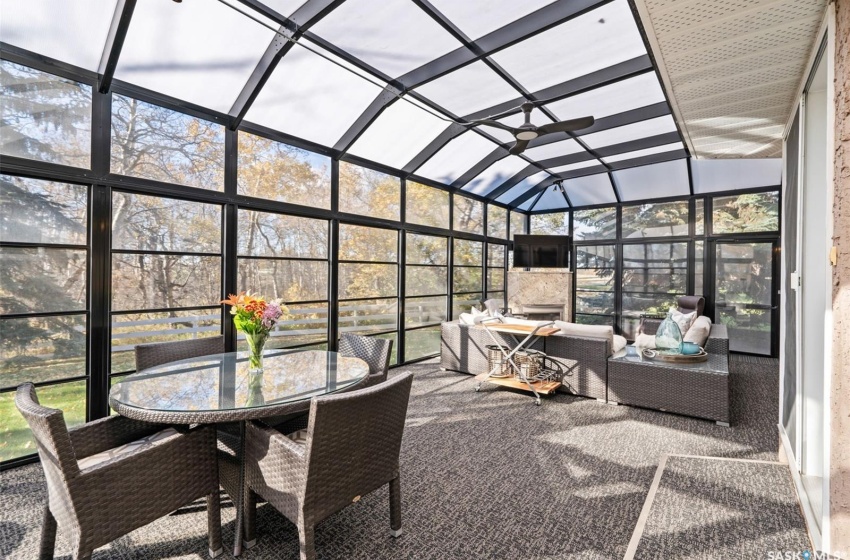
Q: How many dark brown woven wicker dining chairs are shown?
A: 4